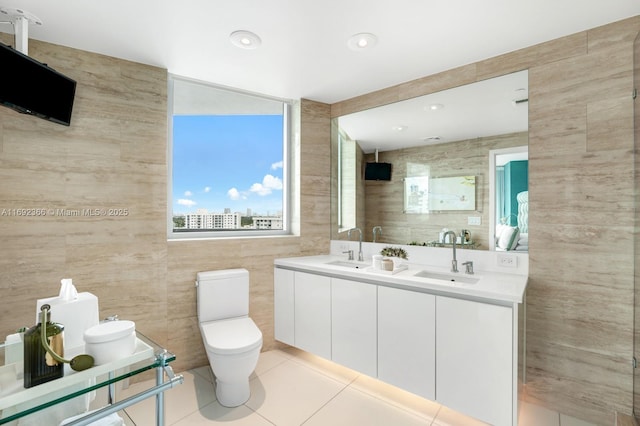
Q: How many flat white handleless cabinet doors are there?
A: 5